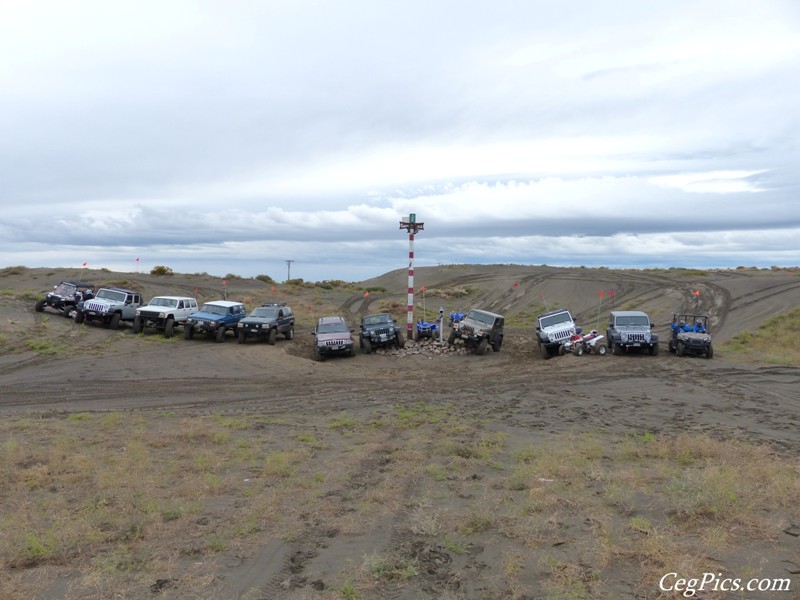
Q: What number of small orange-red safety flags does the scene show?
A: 13